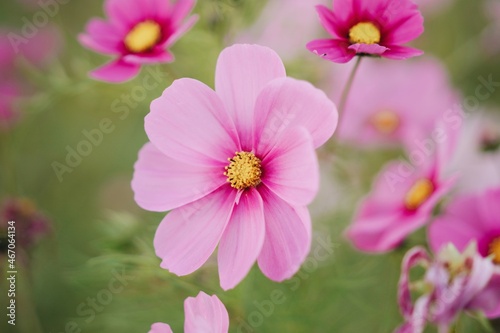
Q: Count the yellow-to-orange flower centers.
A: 6